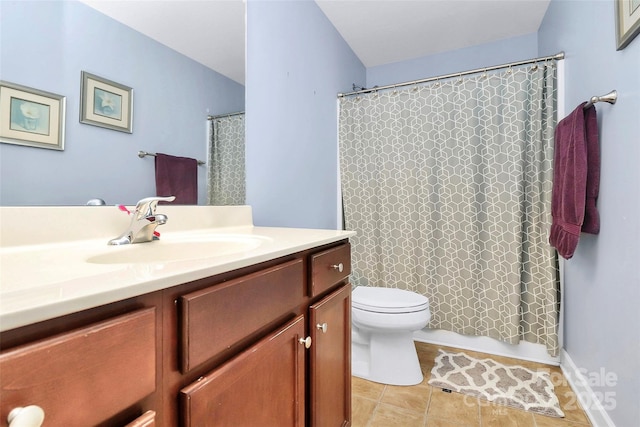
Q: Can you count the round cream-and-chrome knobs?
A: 4